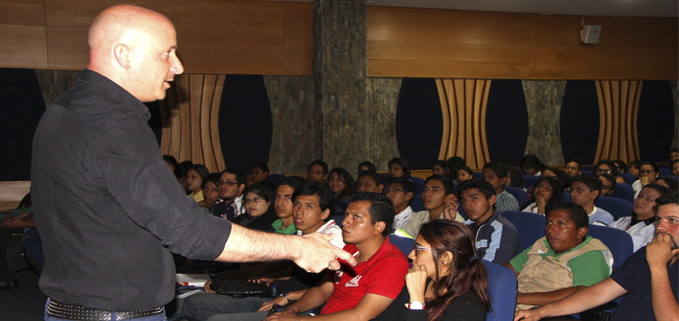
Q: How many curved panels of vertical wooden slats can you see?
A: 3